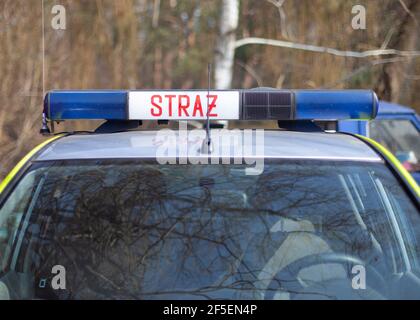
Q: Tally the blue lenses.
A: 2